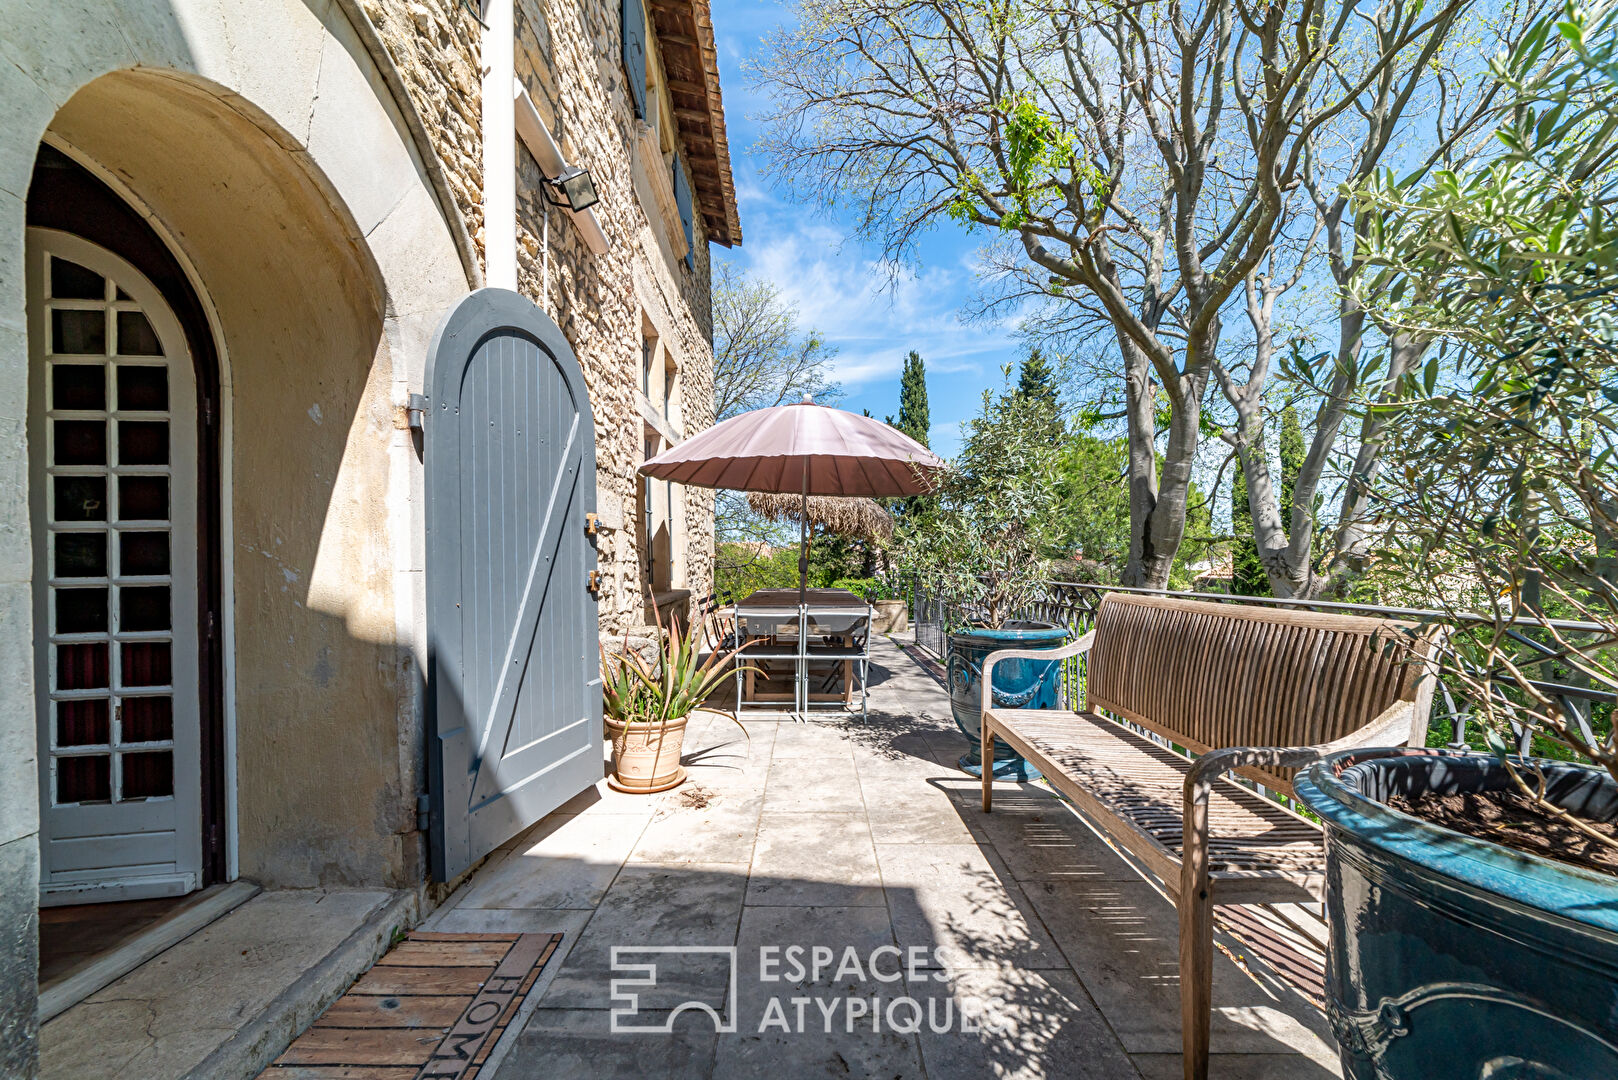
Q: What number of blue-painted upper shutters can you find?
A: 2